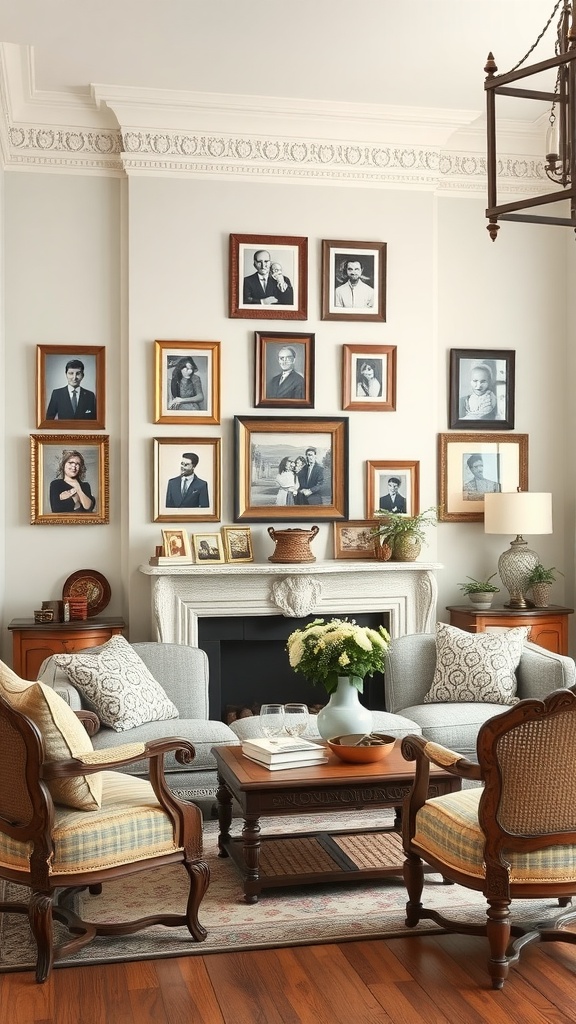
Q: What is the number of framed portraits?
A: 12